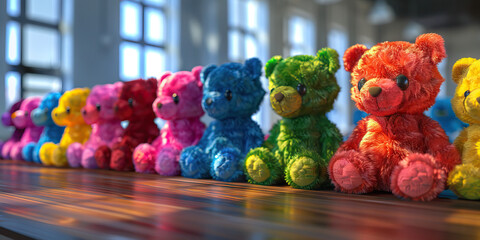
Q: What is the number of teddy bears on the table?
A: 11